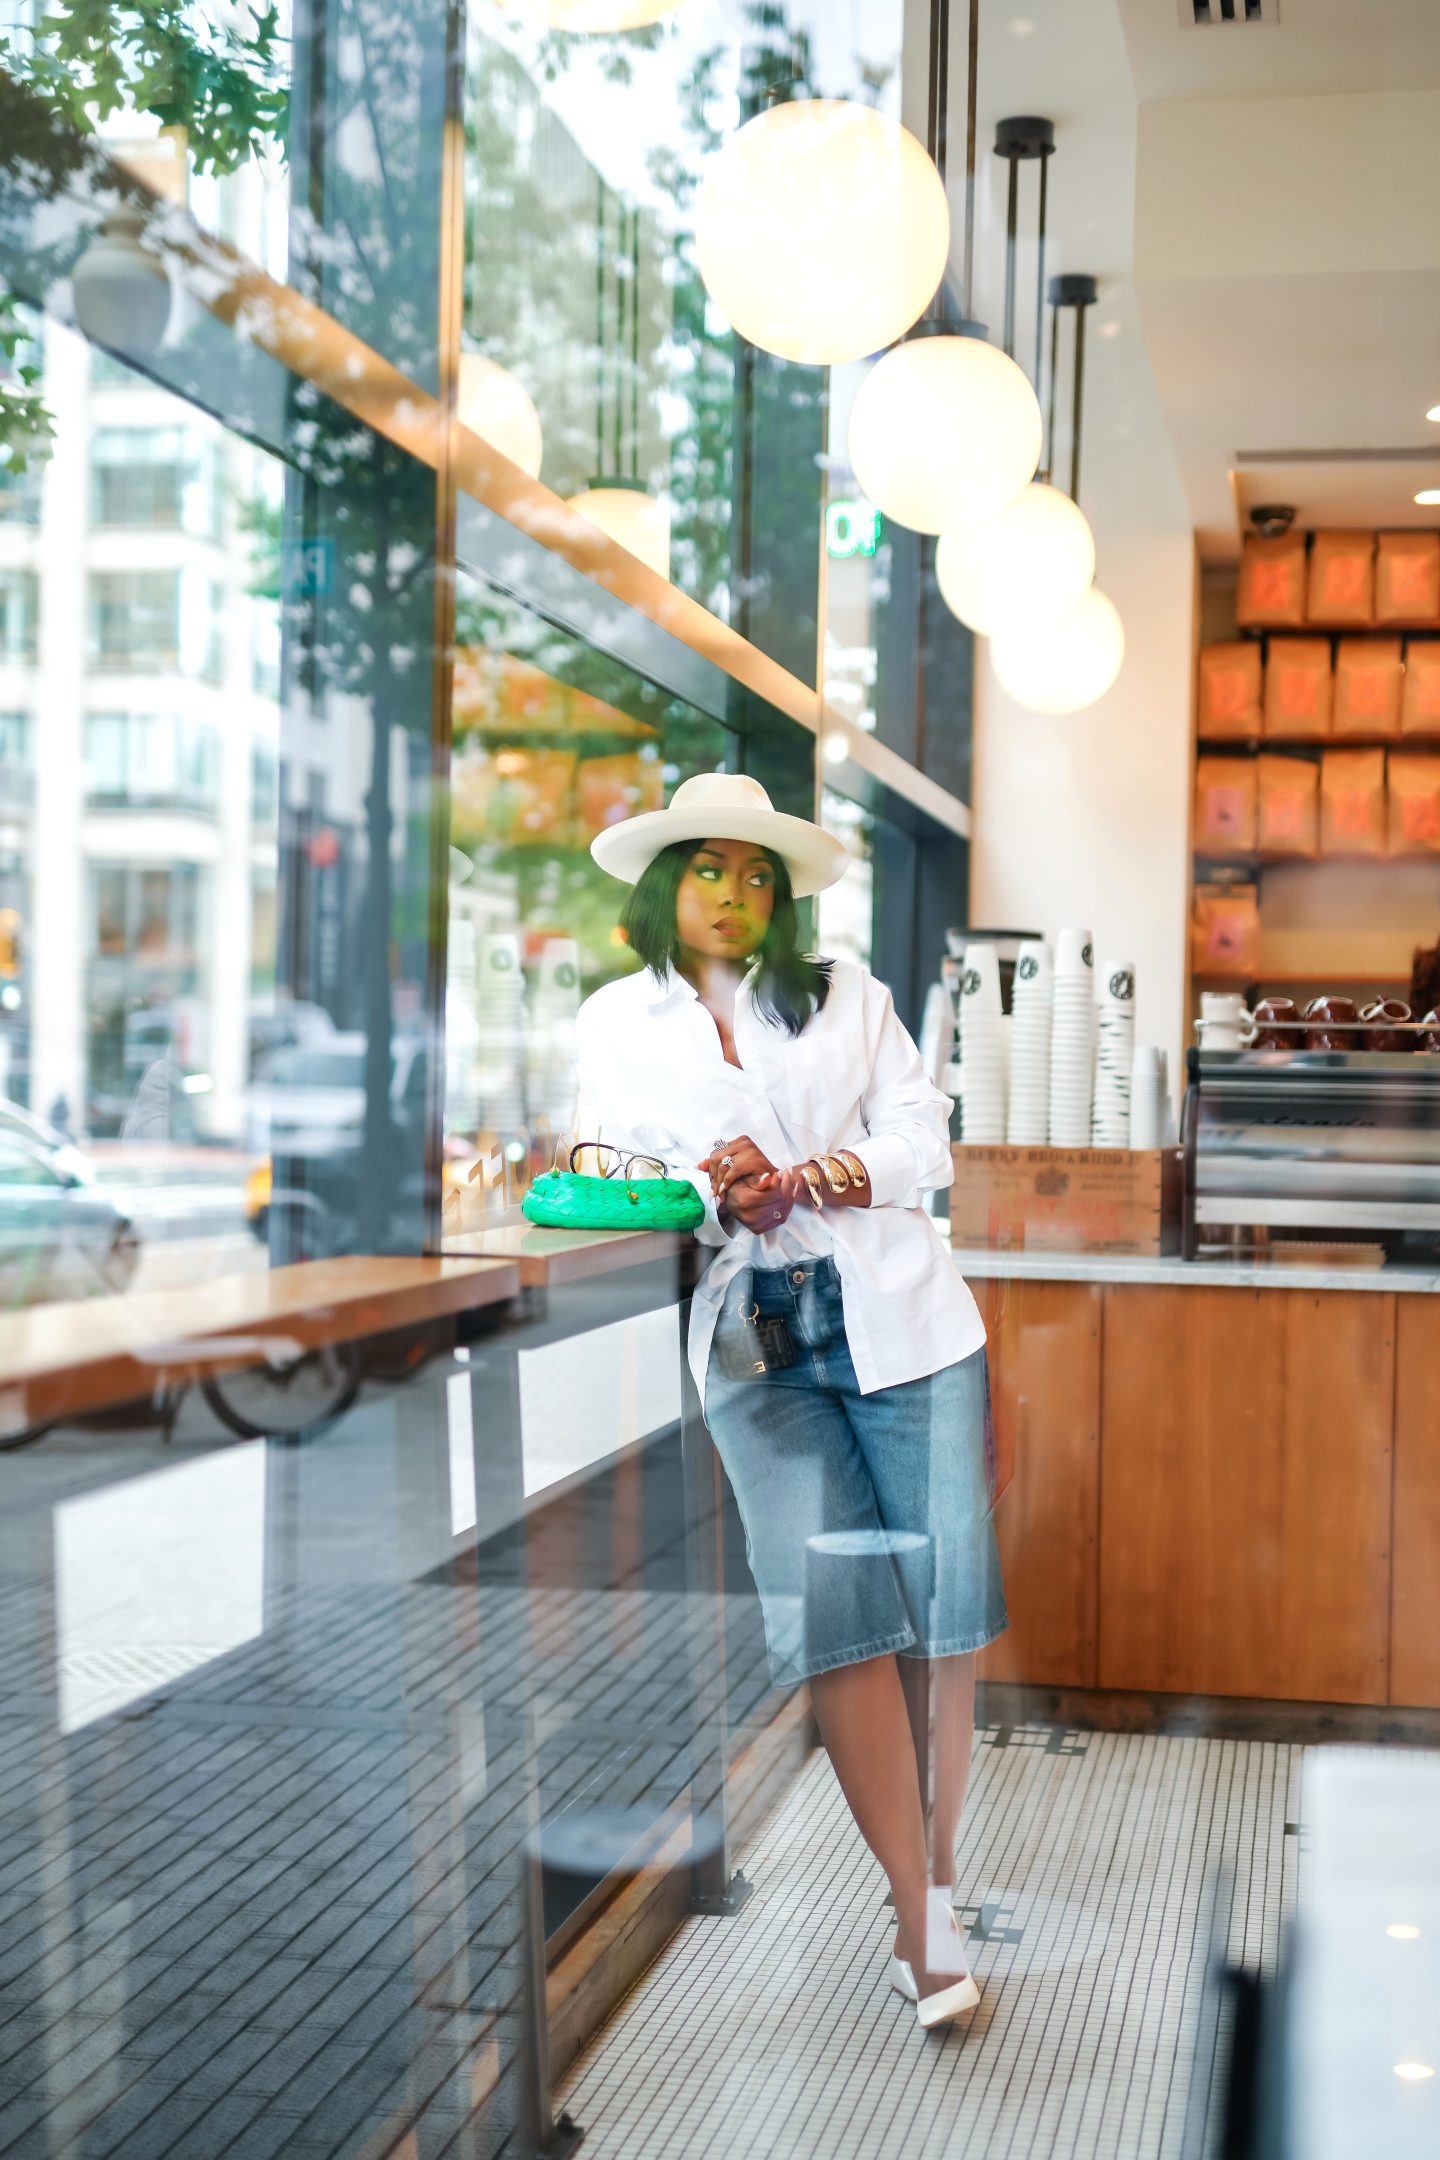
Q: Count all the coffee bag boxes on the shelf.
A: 12